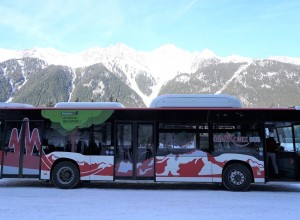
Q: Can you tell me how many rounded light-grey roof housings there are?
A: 3